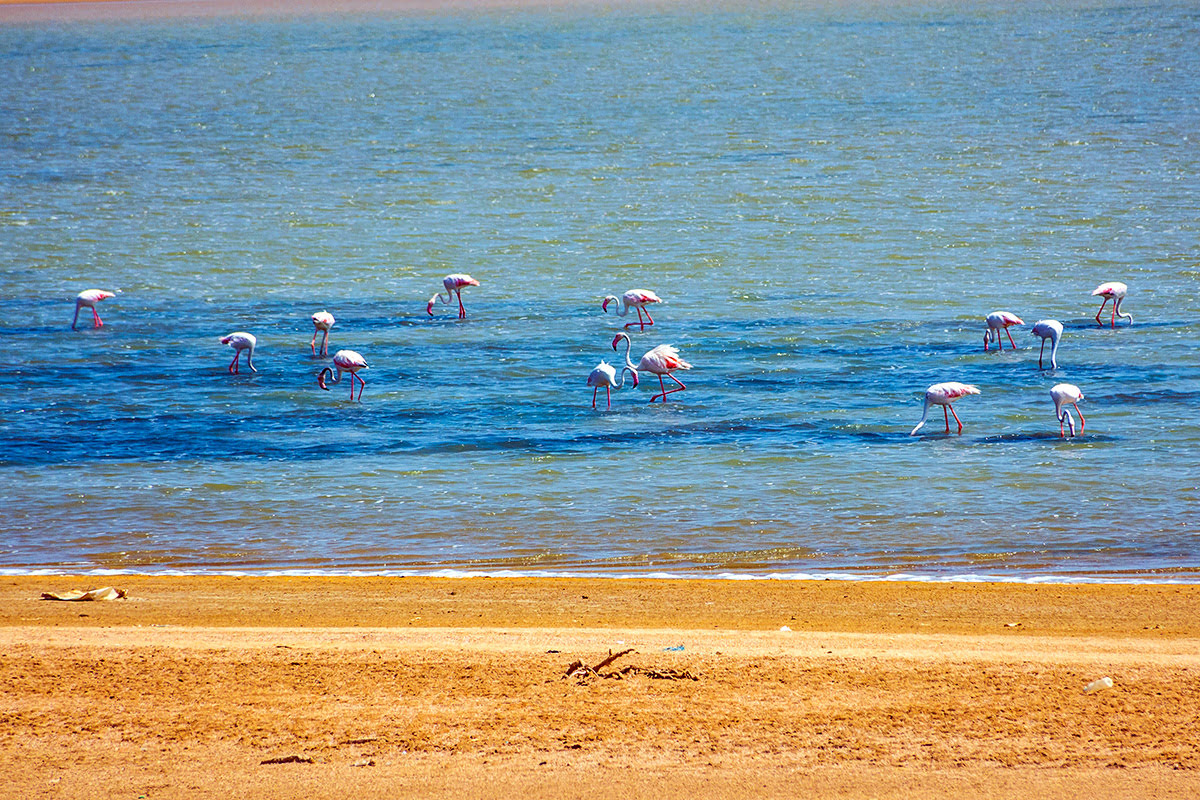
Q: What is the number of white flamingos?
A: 13